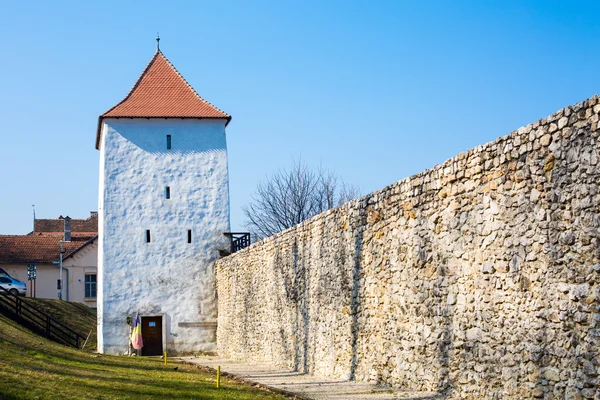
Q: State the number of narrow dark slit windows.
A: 4